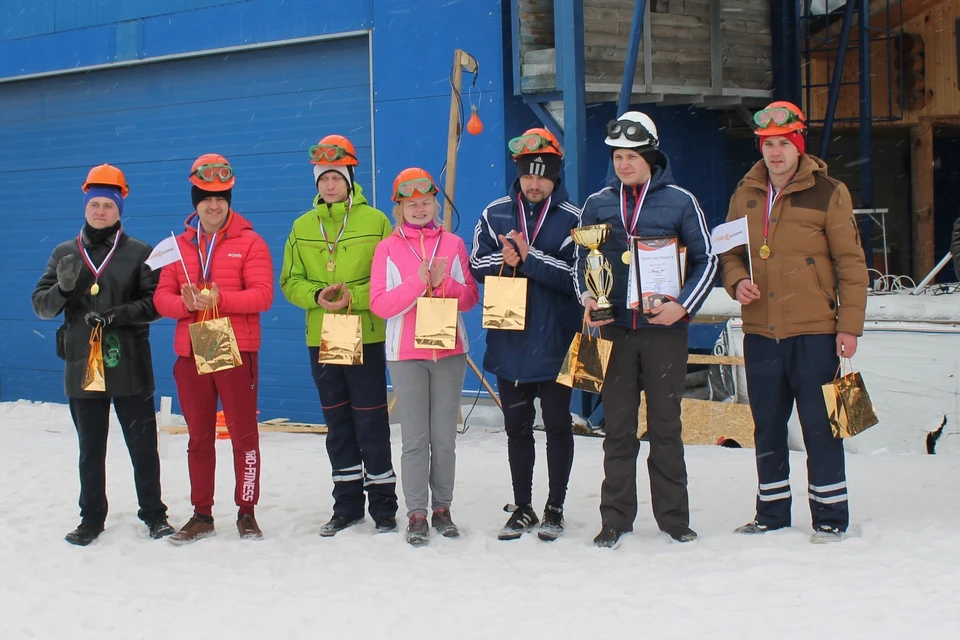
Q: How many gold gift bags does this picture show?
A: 7